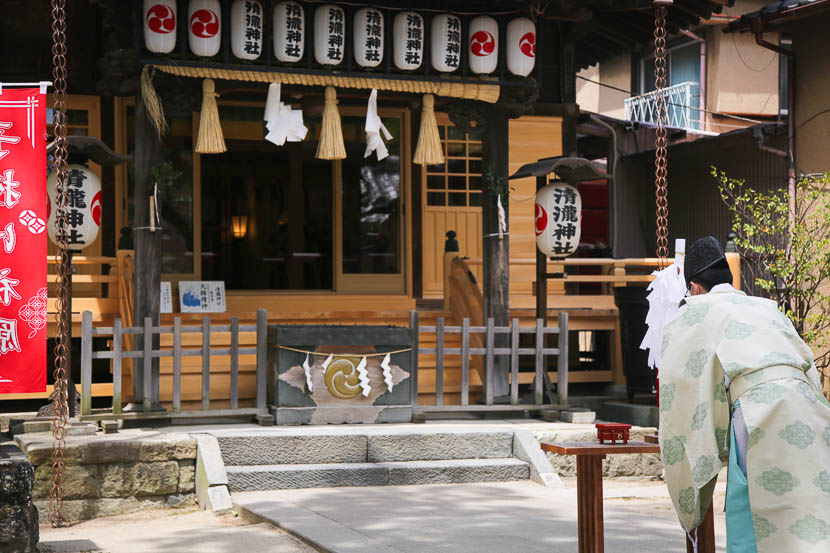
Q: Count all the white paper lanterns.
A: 12